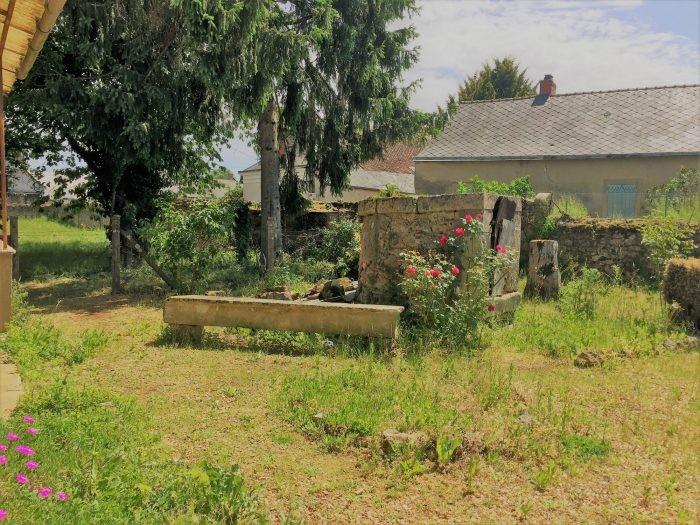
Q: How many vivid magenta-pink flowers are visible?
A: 11